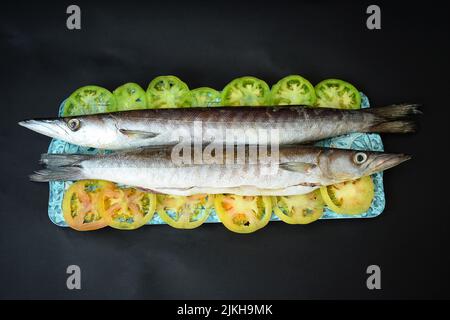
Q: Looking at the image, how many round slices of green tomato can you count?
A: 7